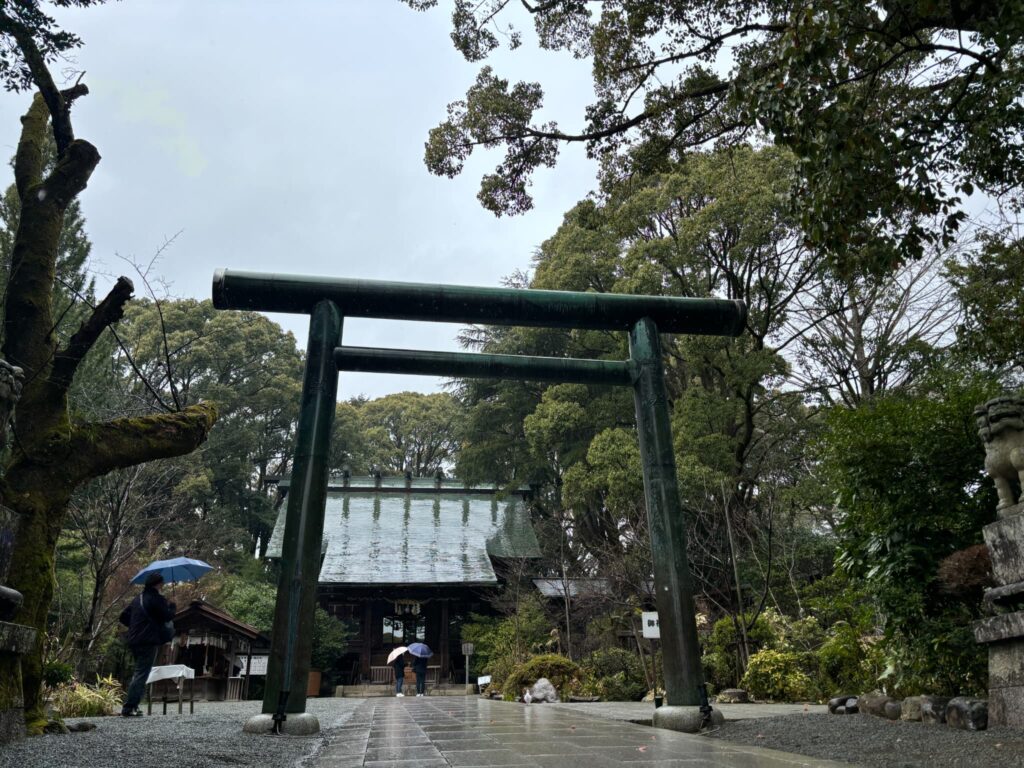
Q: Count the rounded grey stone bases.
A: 2